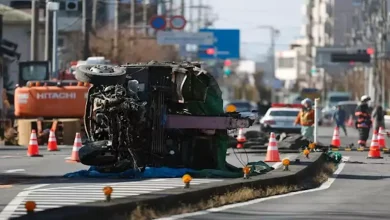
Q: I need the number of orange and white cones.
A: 8